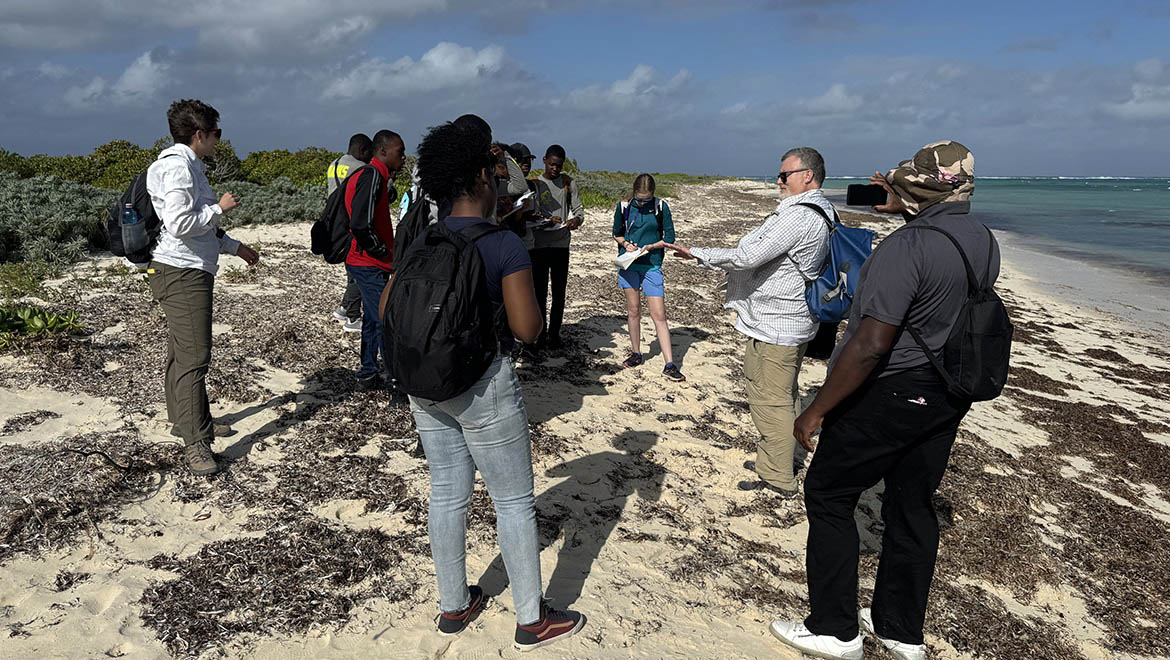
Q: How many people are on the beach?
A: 11